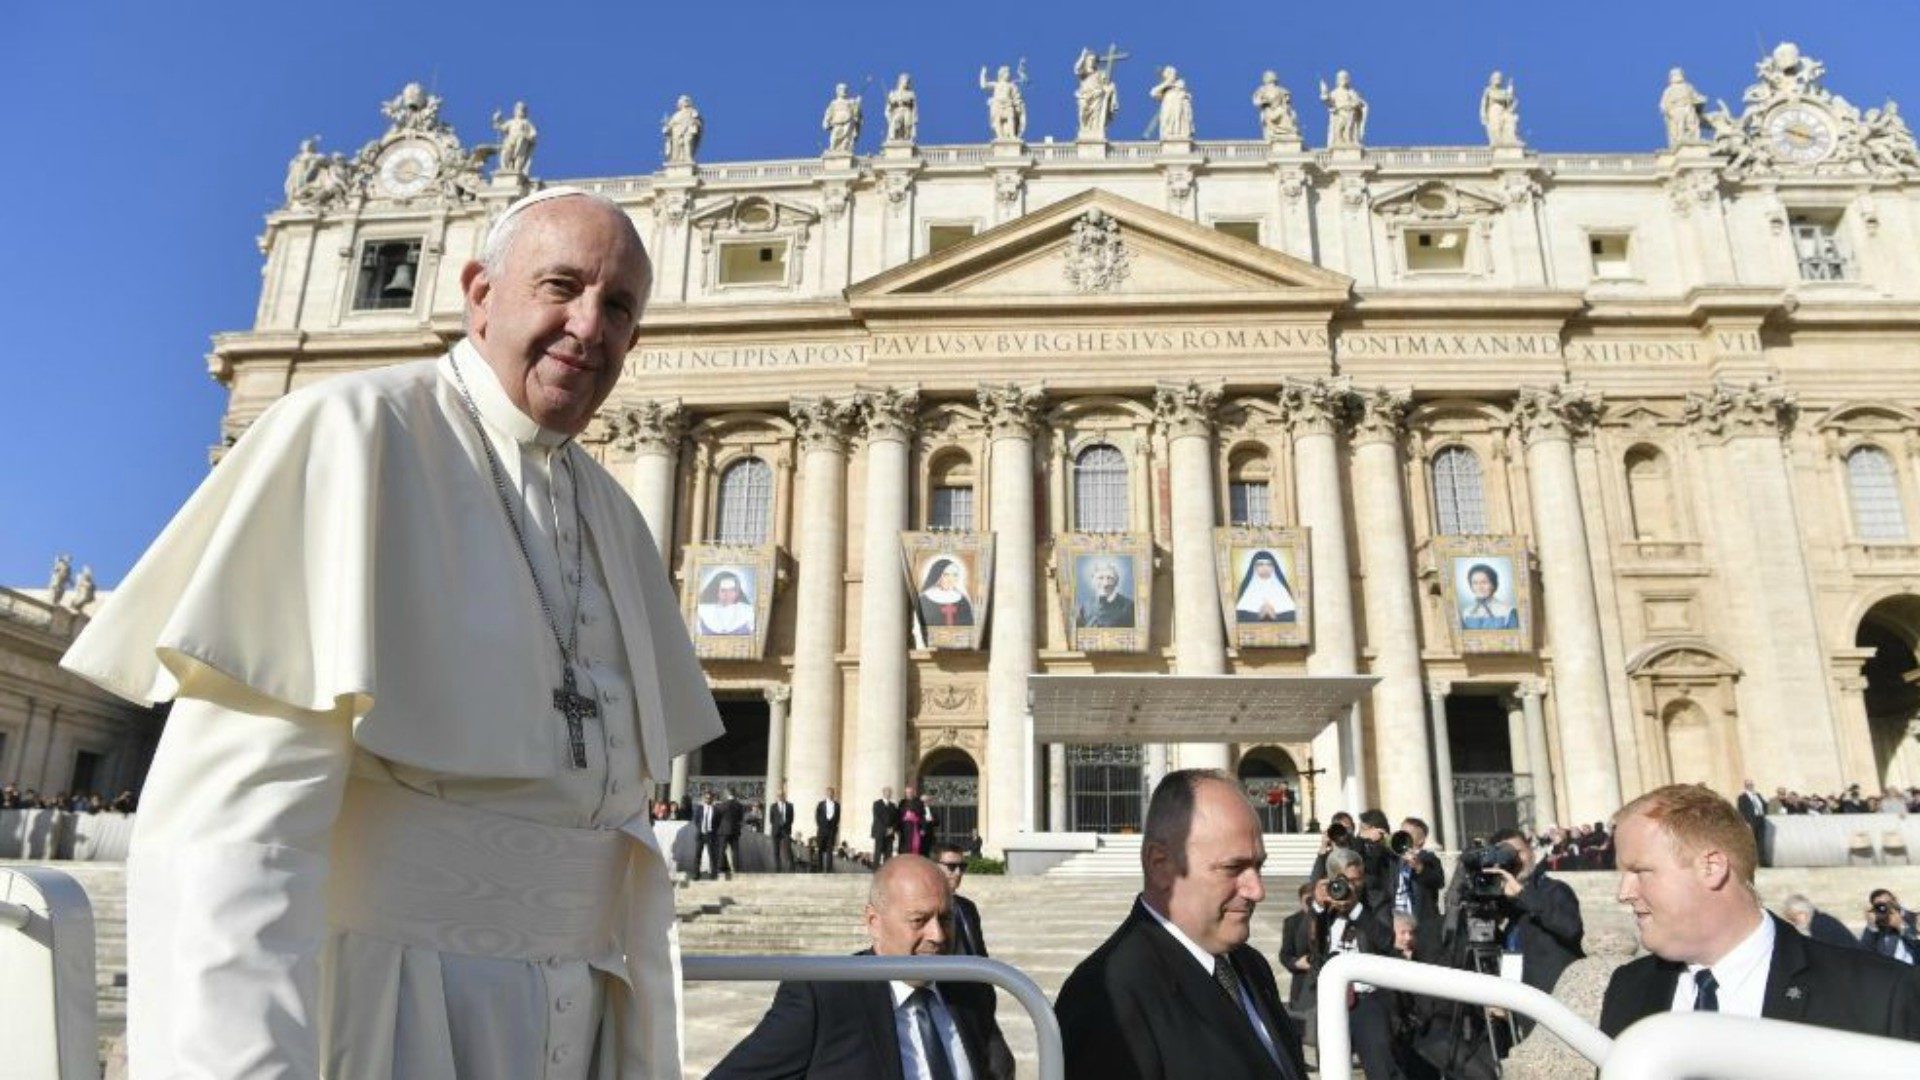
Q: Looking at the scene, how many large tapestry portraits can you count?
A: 5